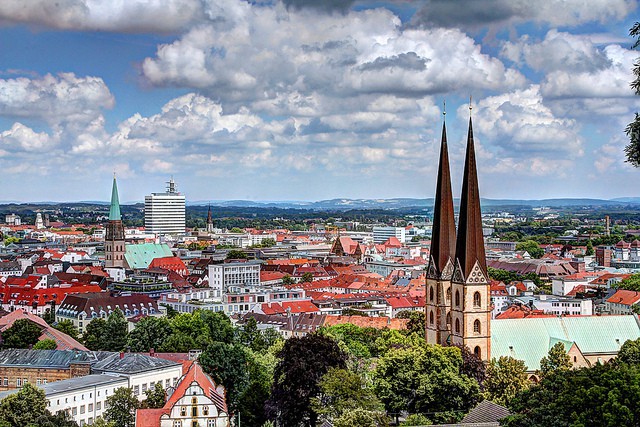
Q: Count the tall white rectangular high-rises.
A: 1